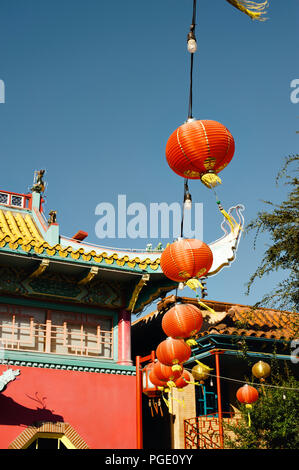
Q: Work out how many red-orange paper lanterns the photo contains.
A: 8